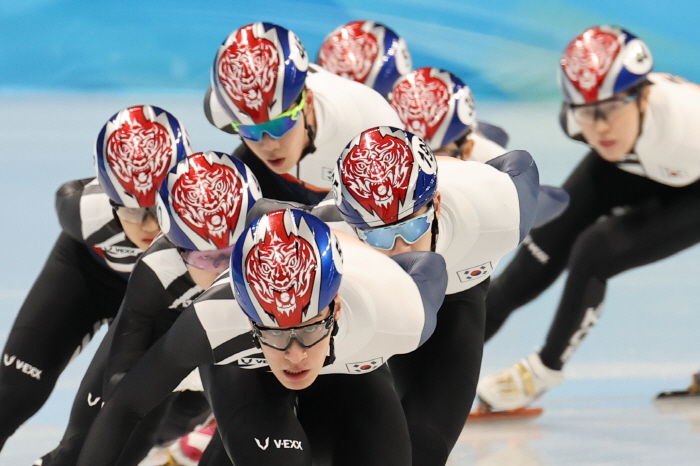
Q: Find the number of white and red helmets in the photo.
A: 8